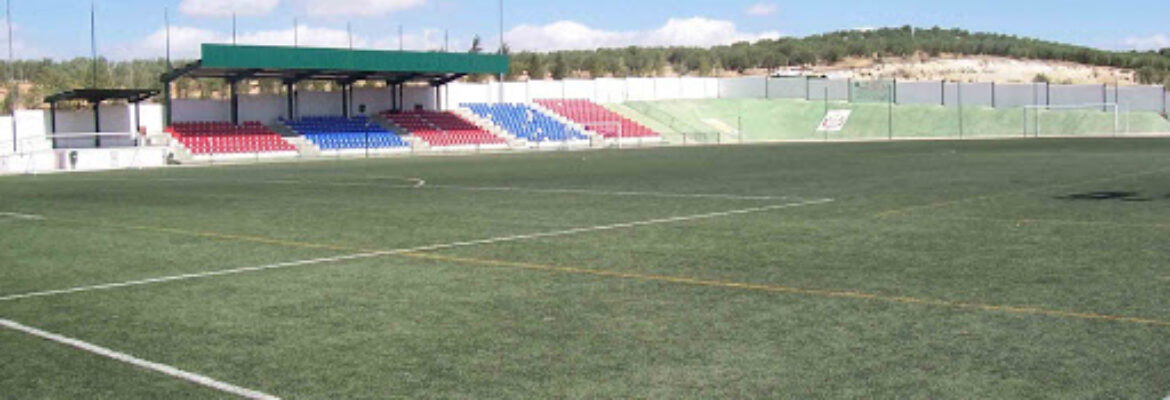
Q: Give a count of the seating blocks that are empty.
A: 5